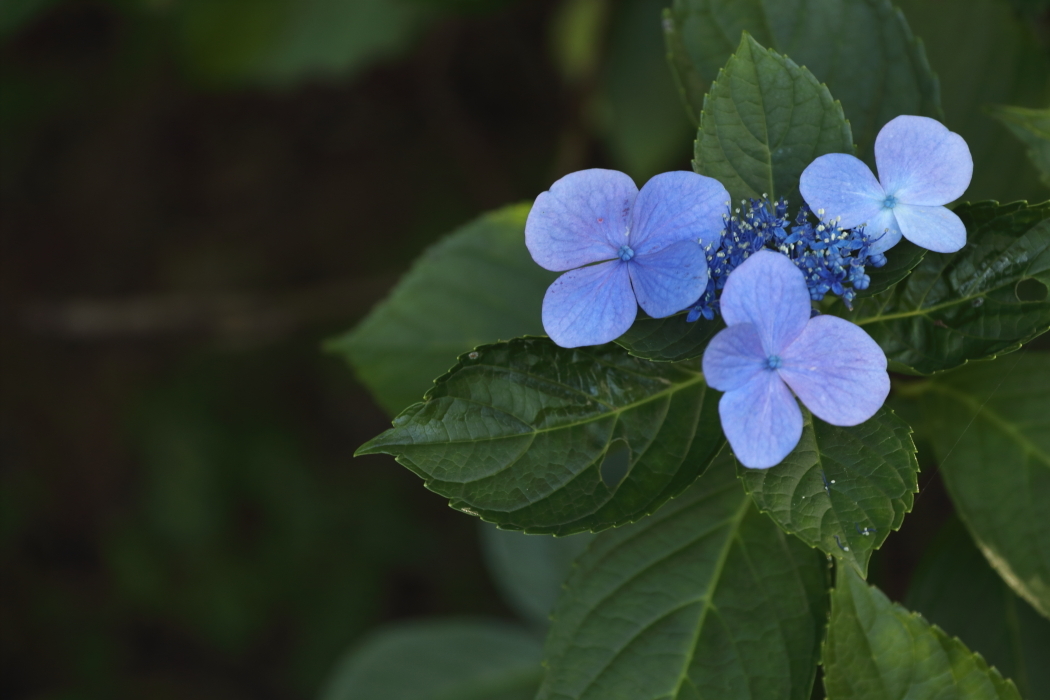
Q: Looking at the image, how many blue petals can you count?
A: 12